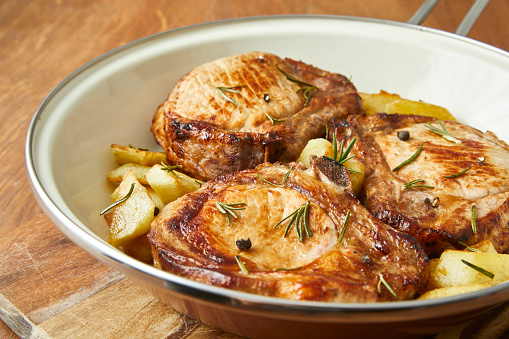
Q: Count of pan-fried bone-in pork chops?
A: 3